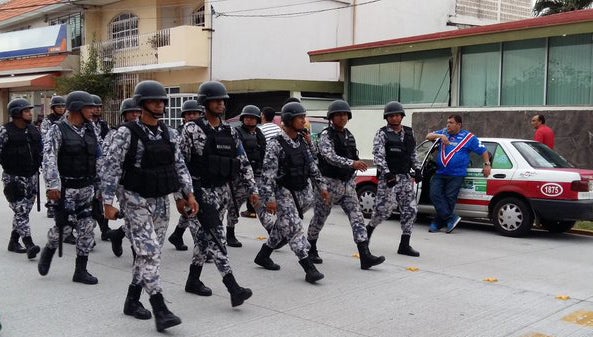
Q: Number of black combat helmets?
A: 12